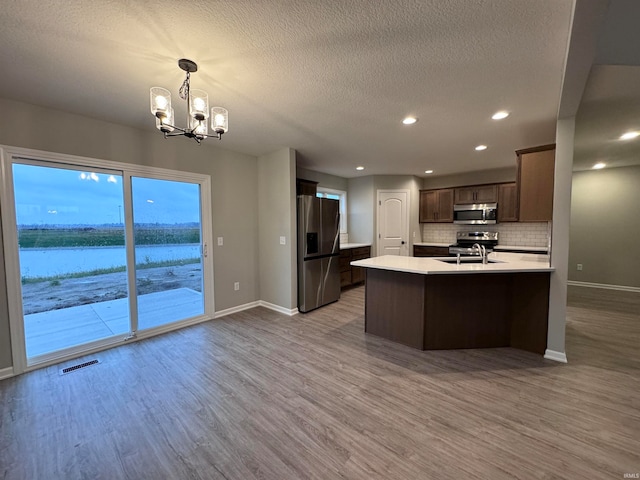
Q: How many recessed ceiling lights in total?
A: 7